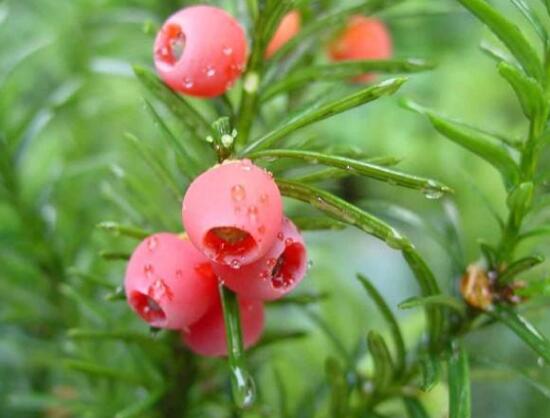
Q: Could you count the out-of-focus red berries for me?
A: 2